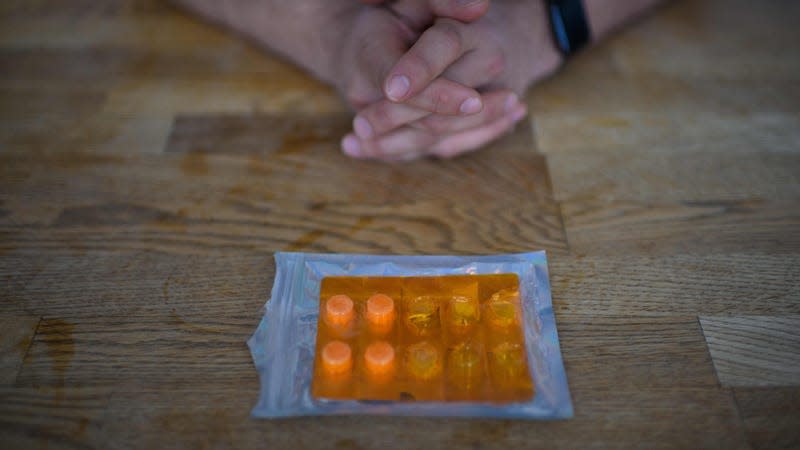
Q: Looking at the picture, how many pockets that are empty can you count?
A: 6